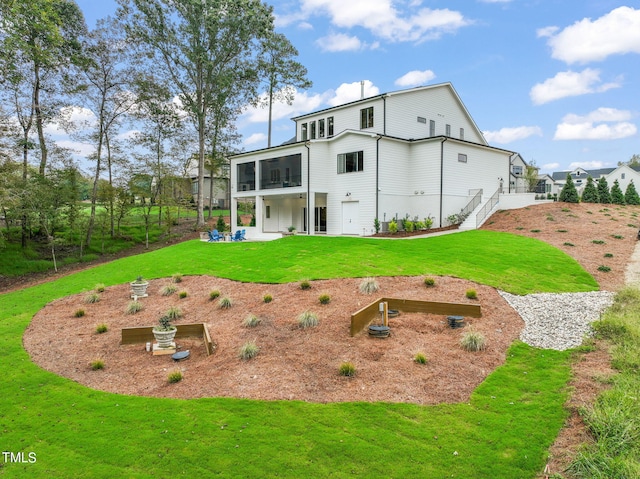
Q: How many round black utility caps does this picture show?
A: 4